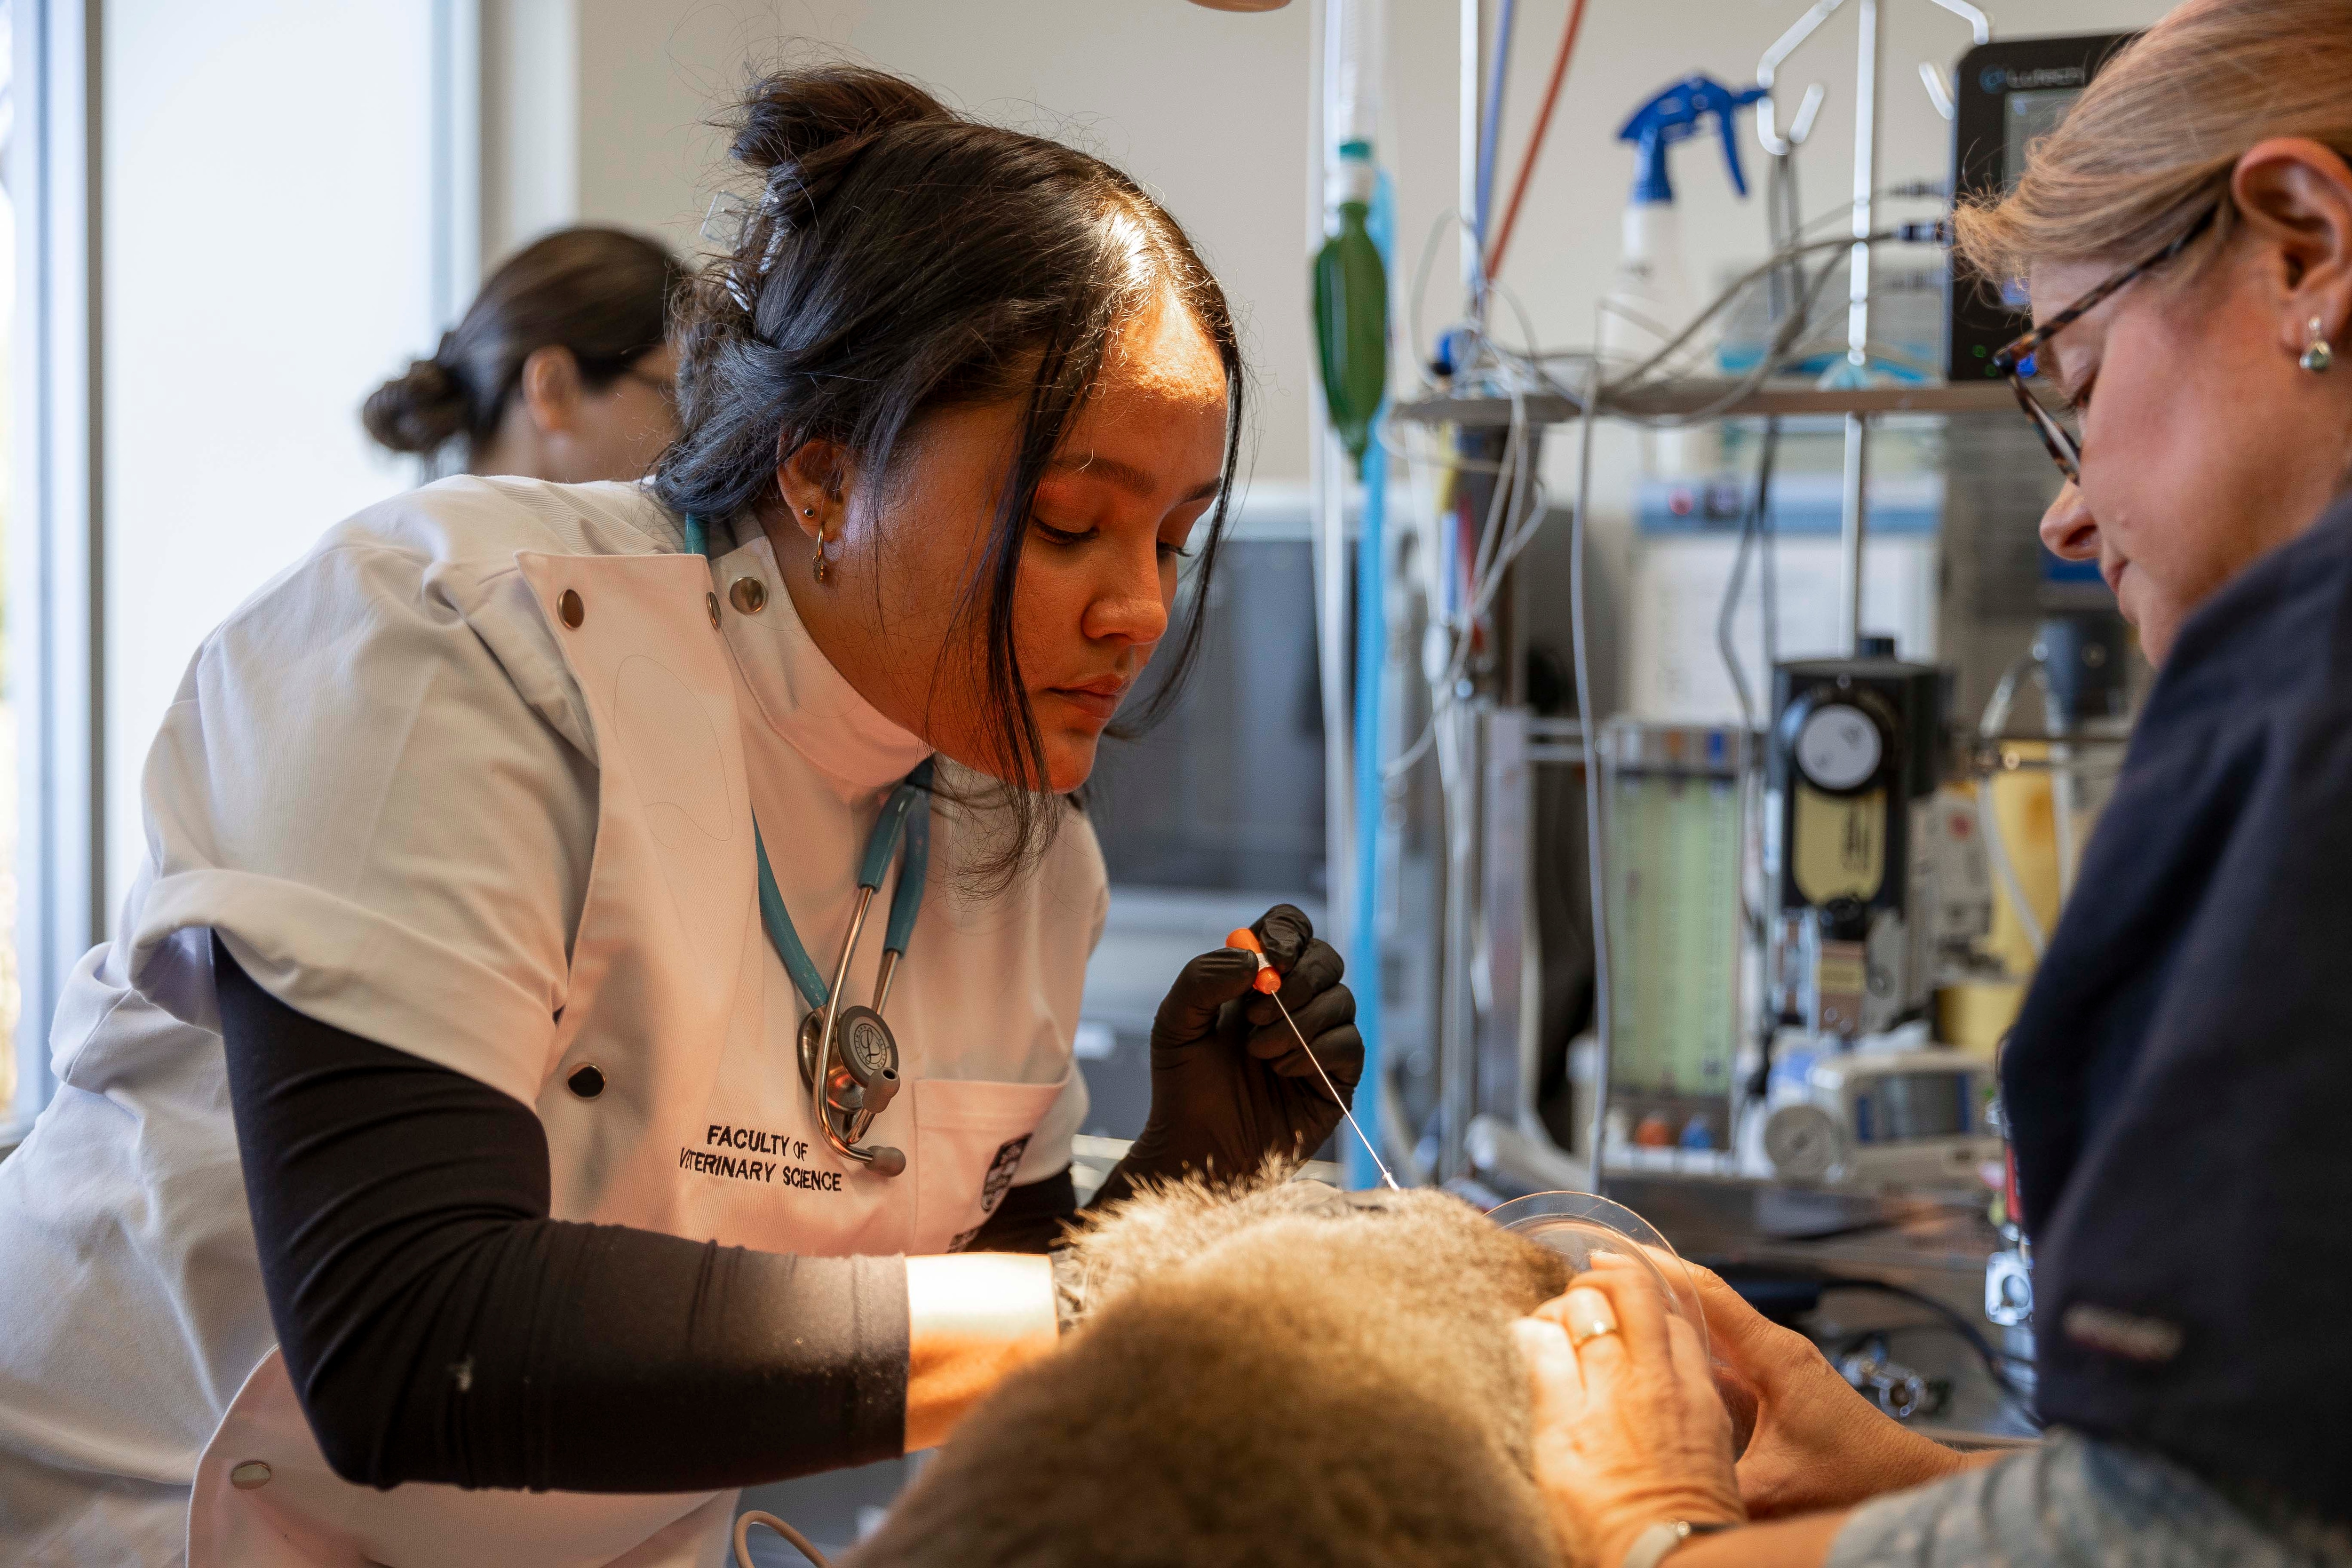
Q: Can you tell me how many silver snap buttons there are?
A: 5